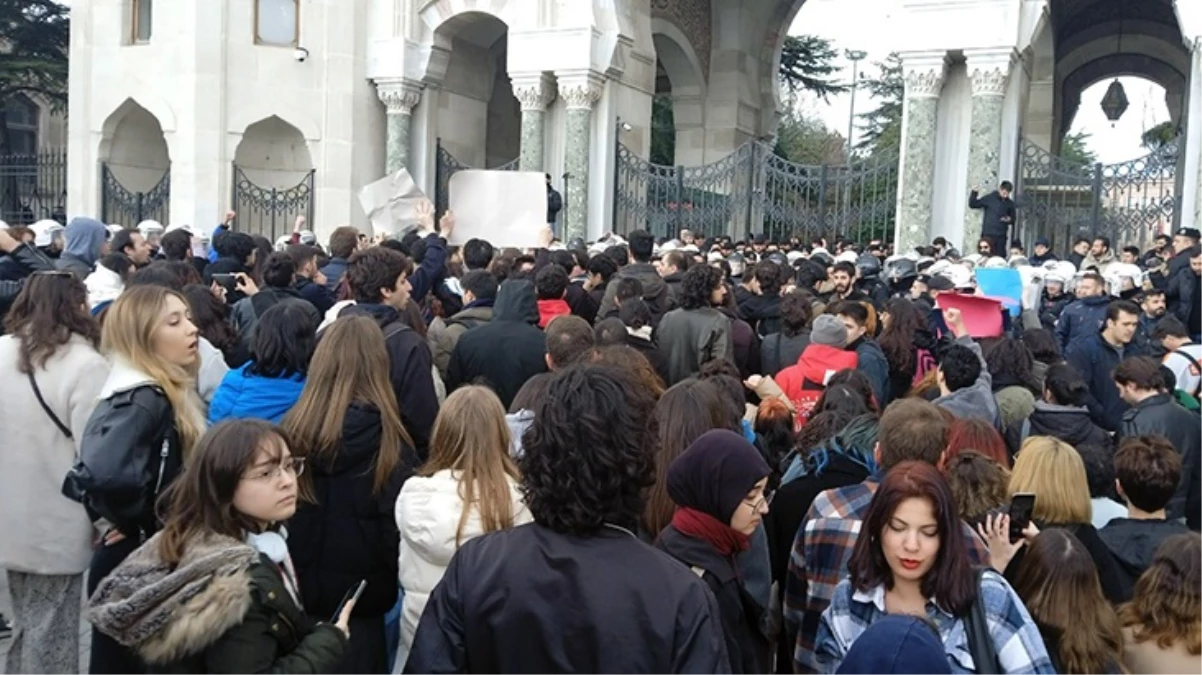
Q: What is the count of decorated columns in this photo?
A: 5